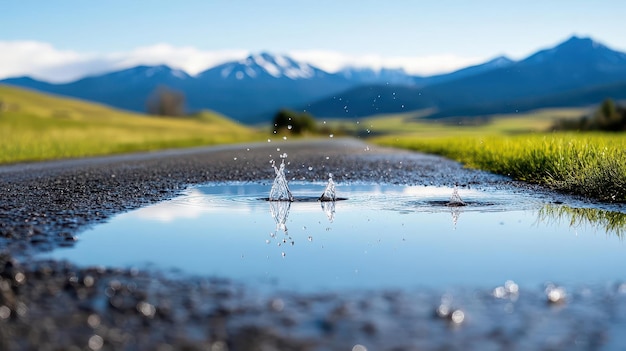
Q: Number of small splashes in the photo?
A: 3